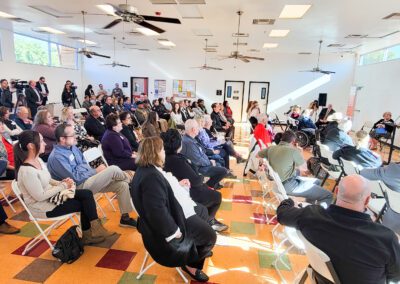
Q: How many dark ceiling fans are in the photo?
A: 6